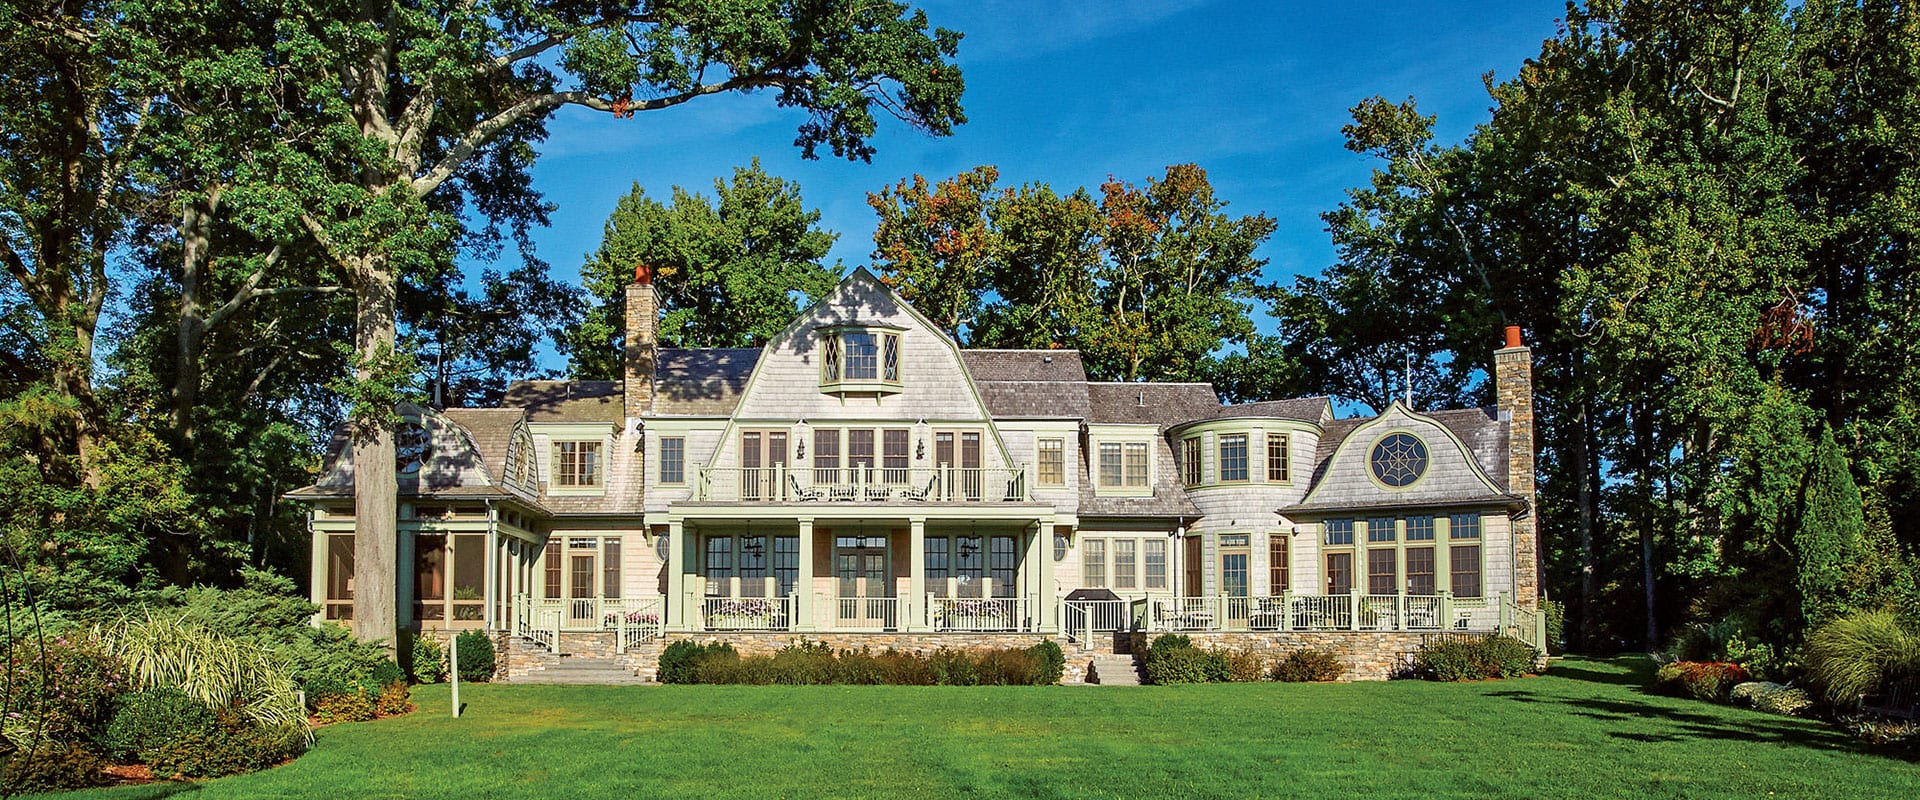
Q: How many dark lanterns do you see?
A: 5